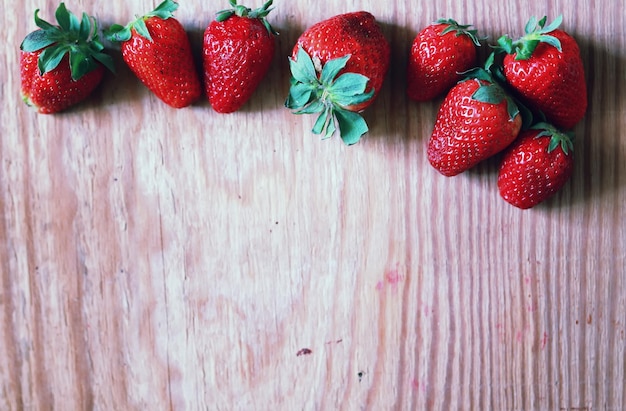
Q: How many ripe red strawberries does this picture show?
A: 8